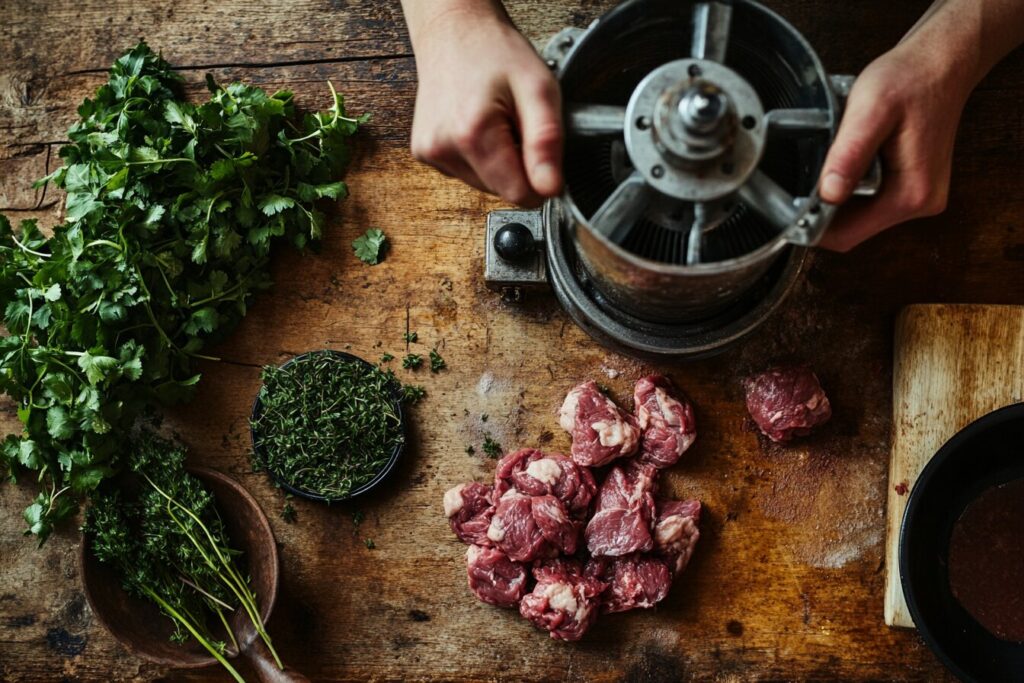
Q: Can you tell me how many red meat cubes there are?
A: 11